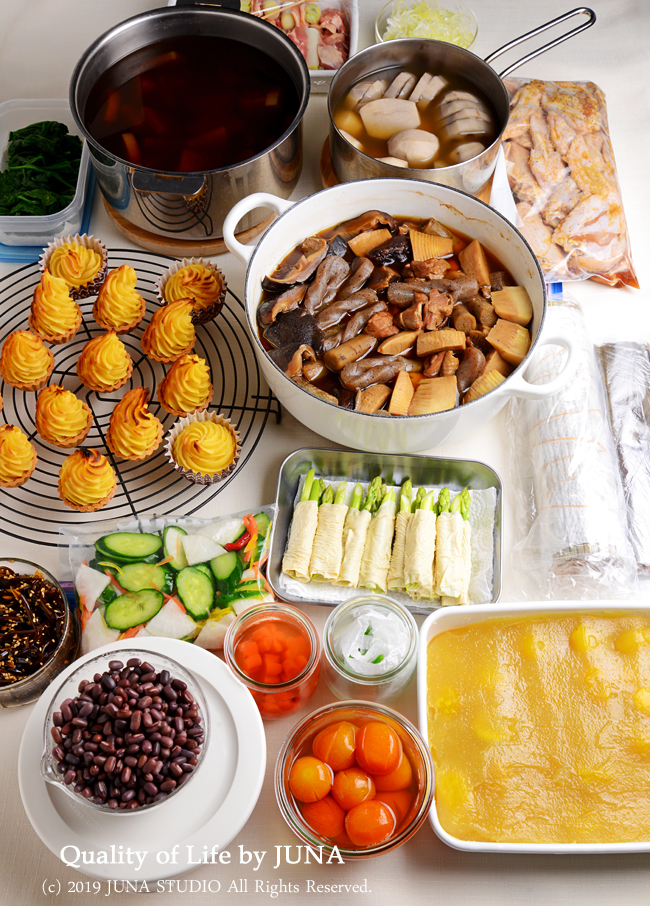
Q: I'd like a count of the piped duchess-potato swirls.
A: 13